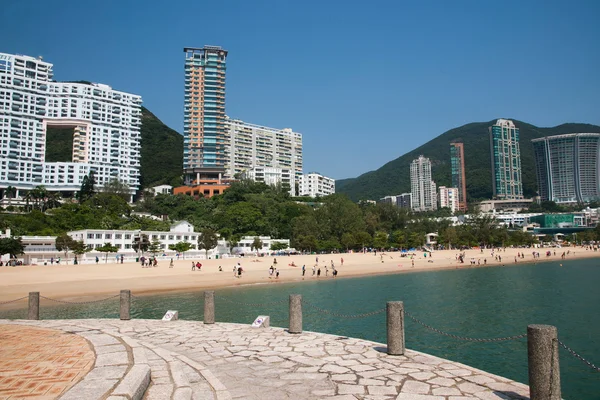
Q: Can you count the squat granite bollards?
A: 6